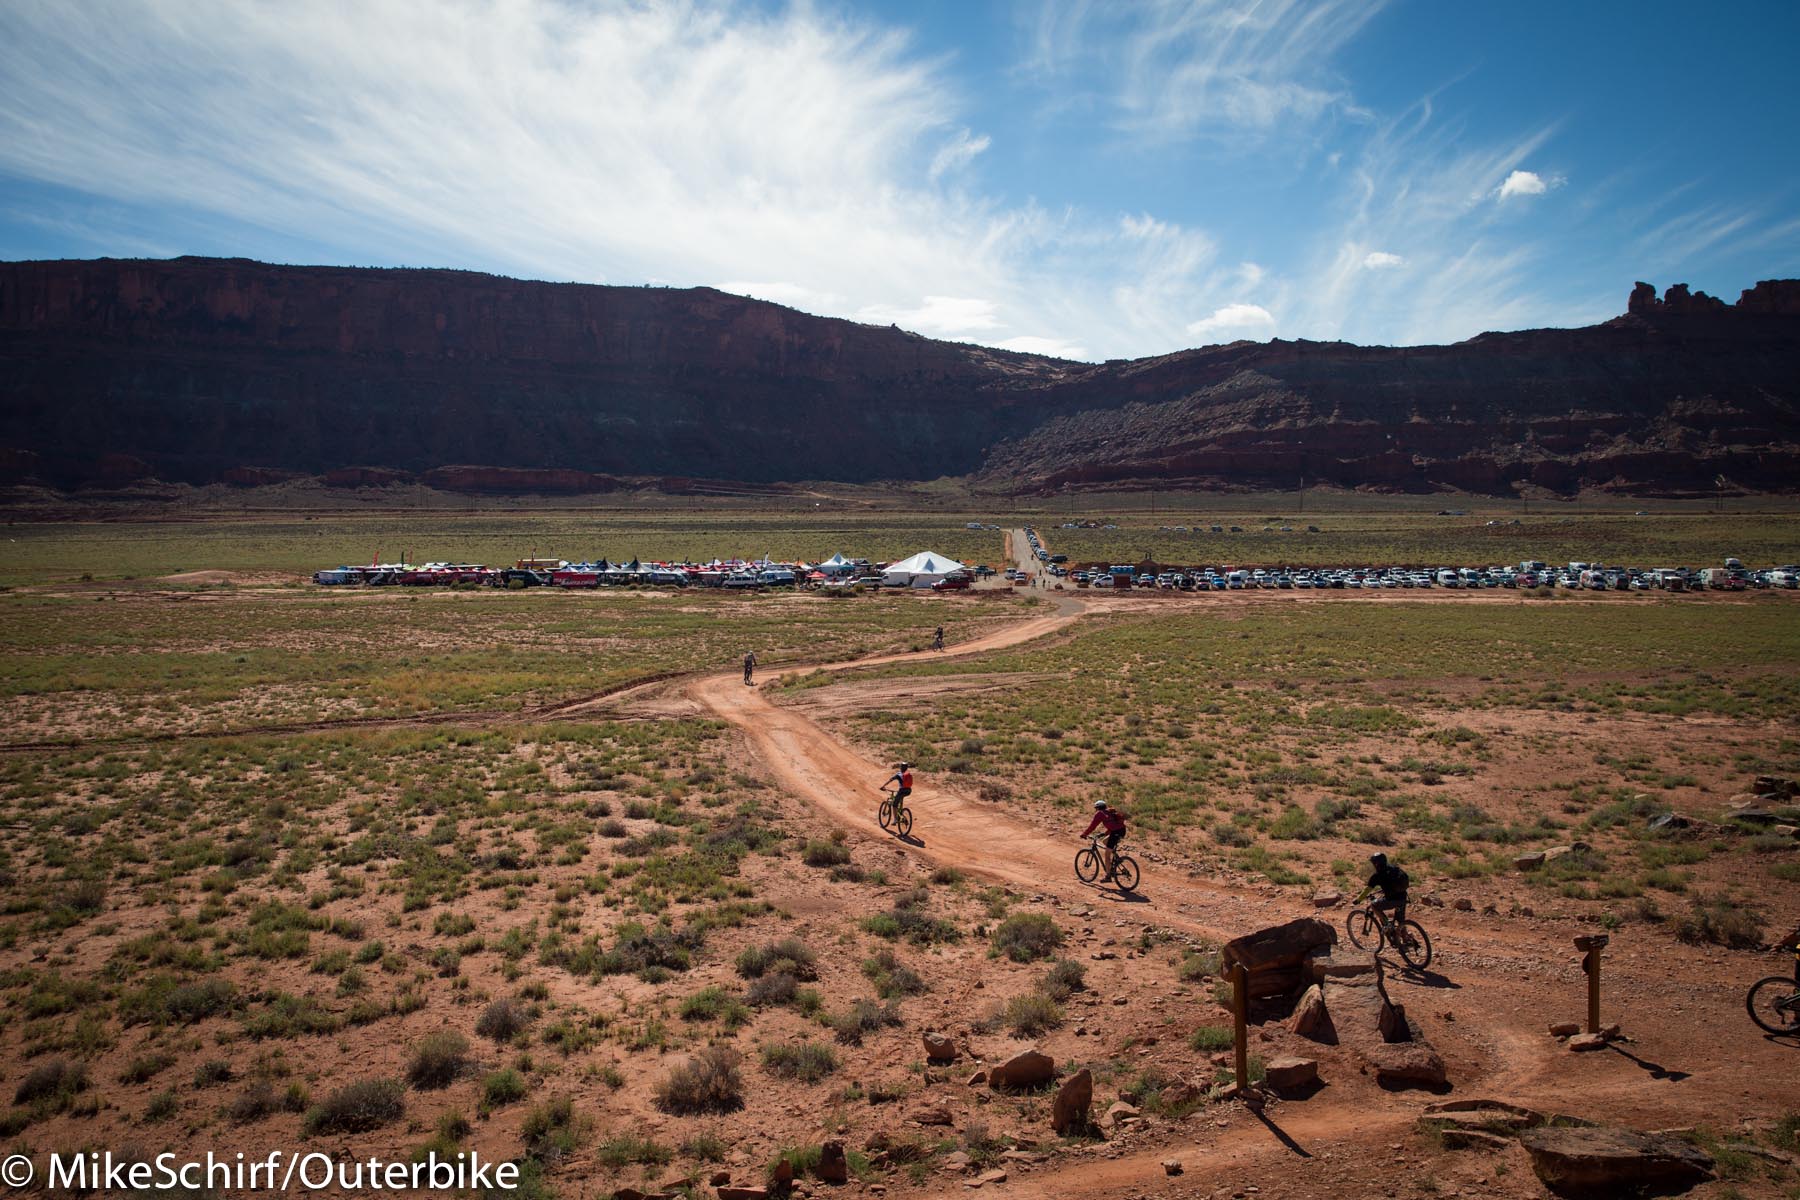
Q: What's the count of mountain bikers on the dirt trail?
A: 6